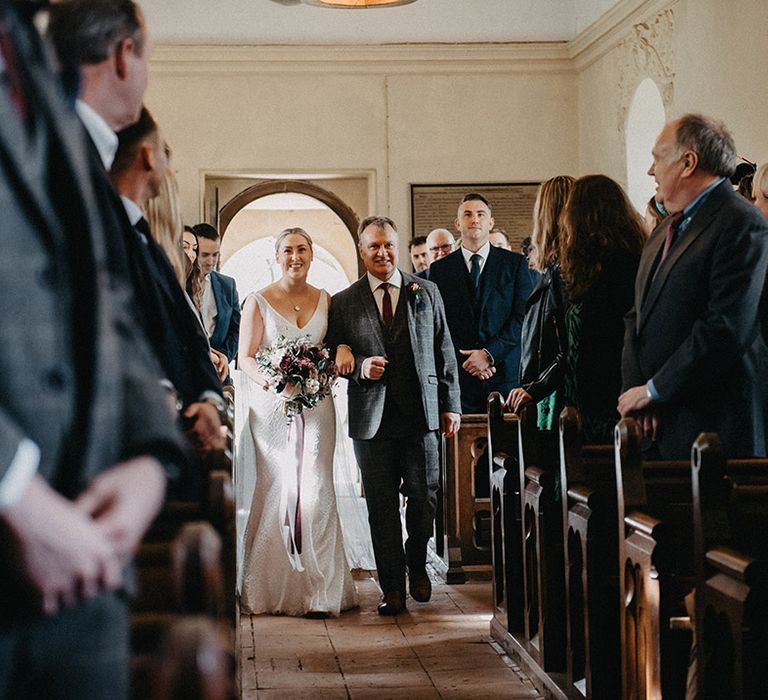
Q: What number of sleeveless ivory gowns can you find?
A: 1